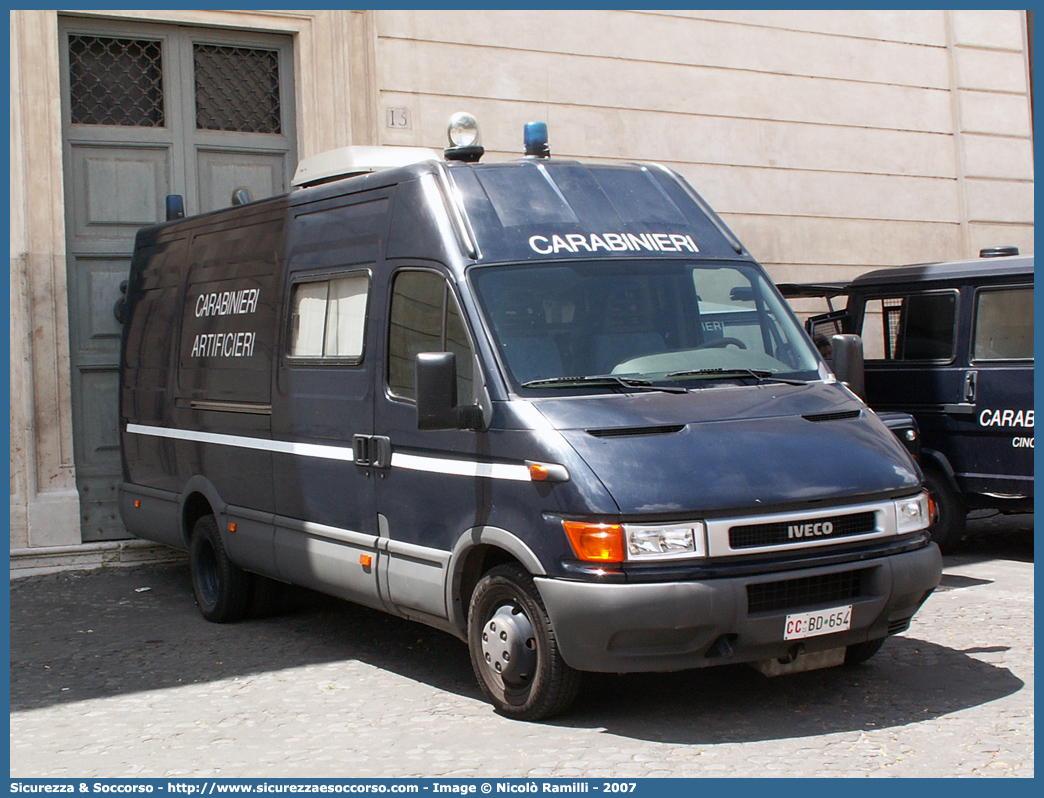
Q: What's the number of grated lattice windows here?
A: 2